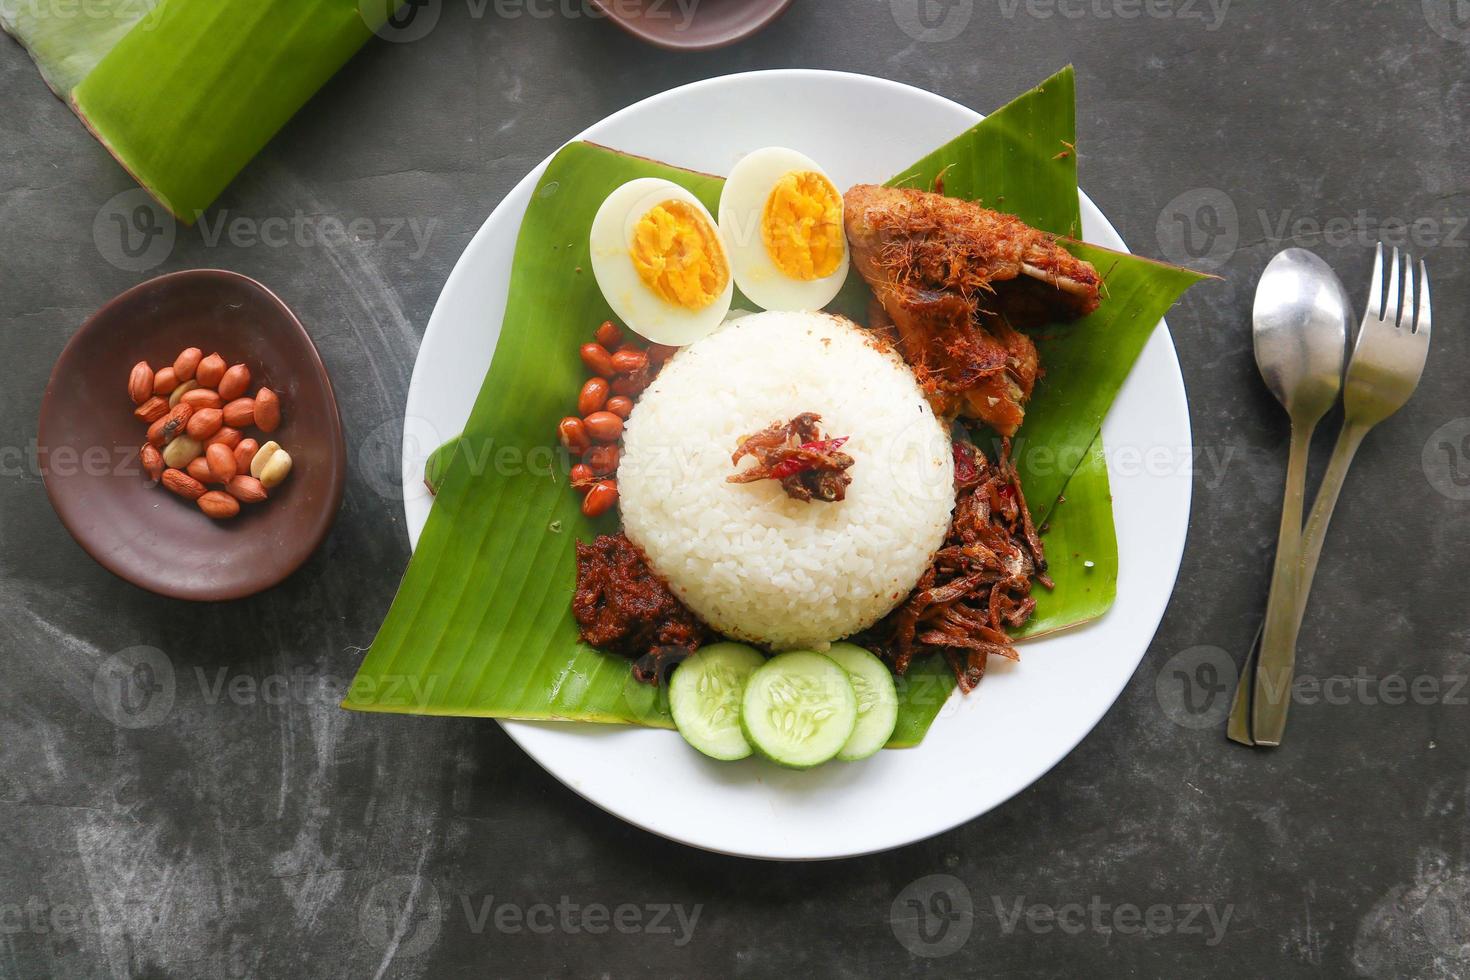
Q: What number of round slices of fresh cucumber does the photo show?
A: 3